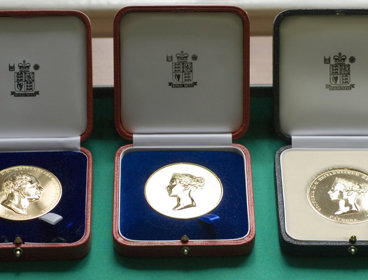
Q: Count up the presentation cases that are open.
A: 3